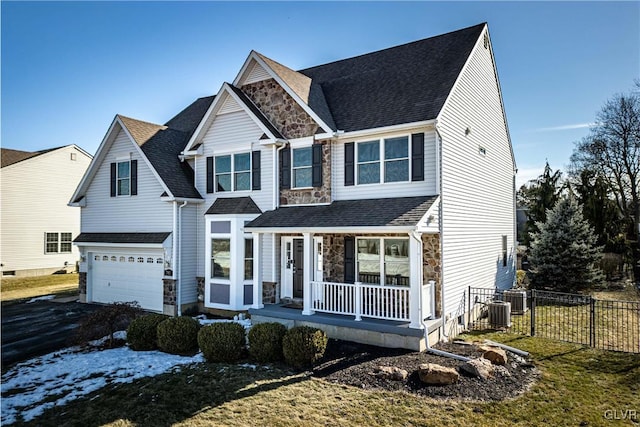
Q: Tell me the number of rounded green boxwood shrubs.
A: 5